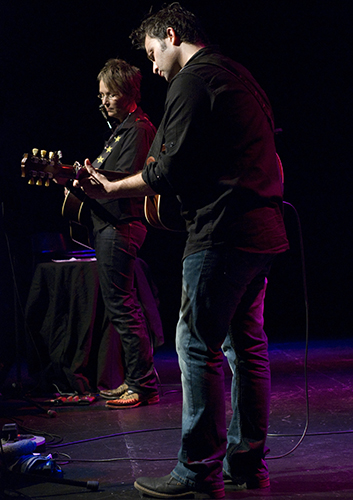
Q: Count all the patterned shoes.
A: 2